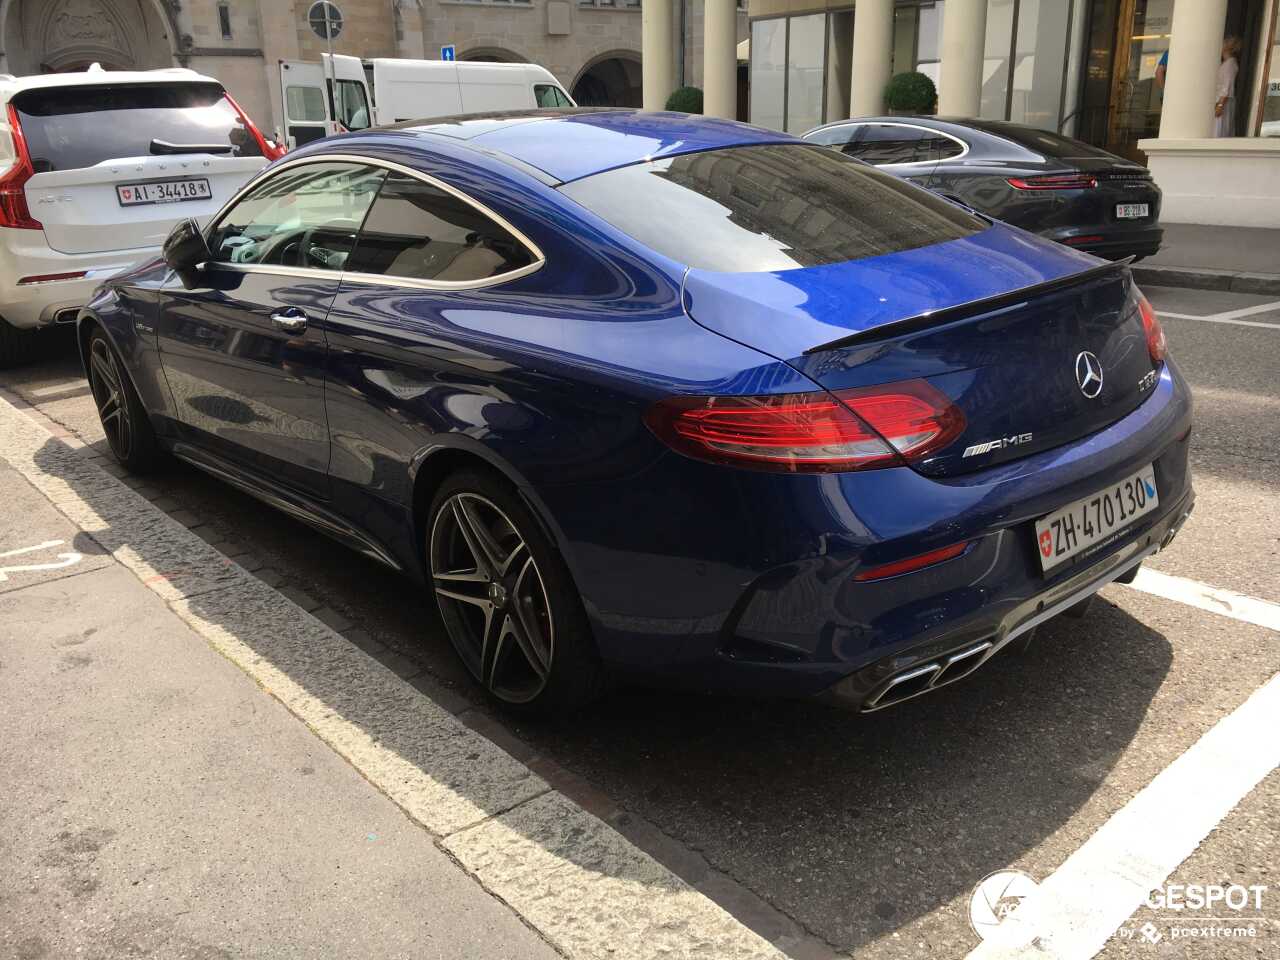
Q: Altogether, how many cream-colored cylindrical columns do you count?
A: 5